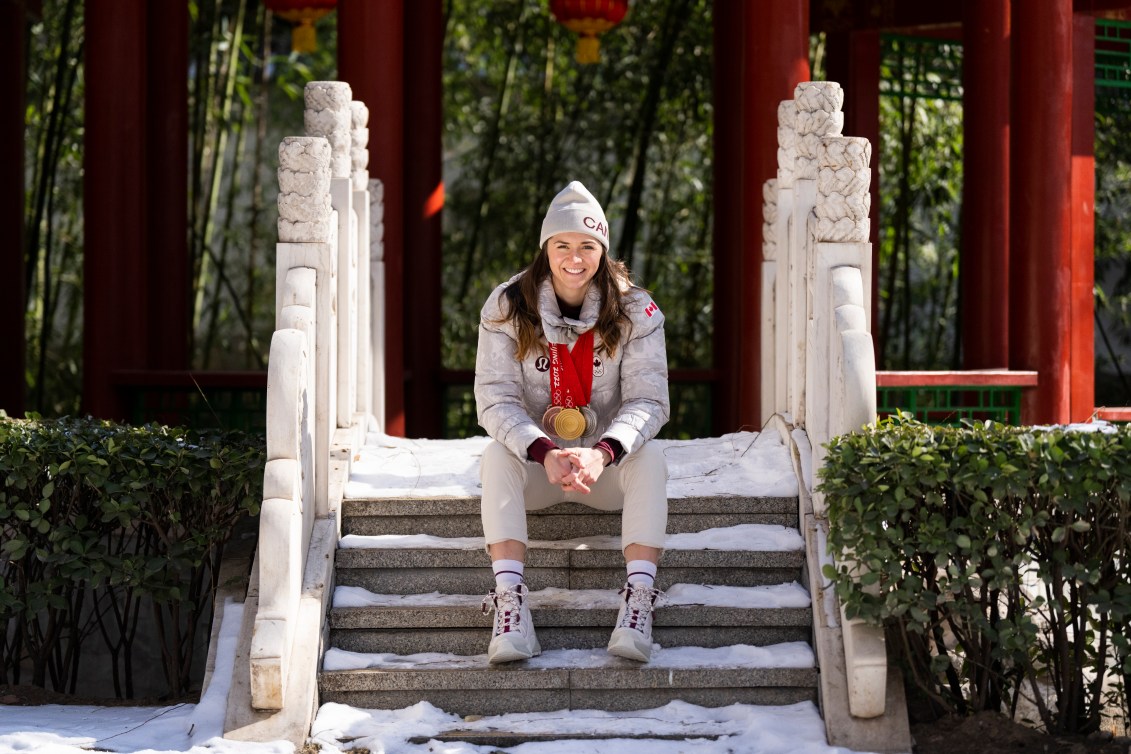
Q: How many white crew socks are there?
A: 2